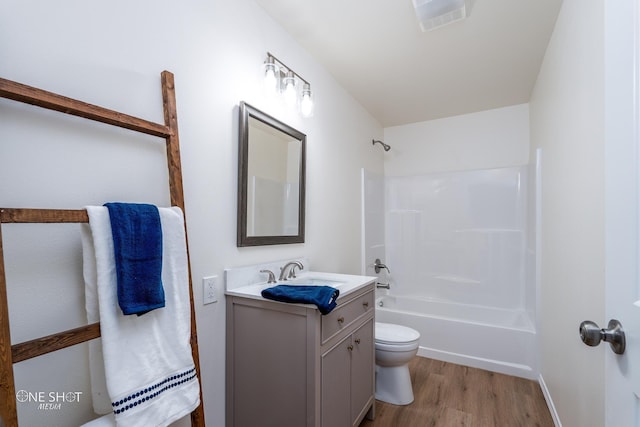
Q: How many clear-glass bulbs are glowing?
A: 3